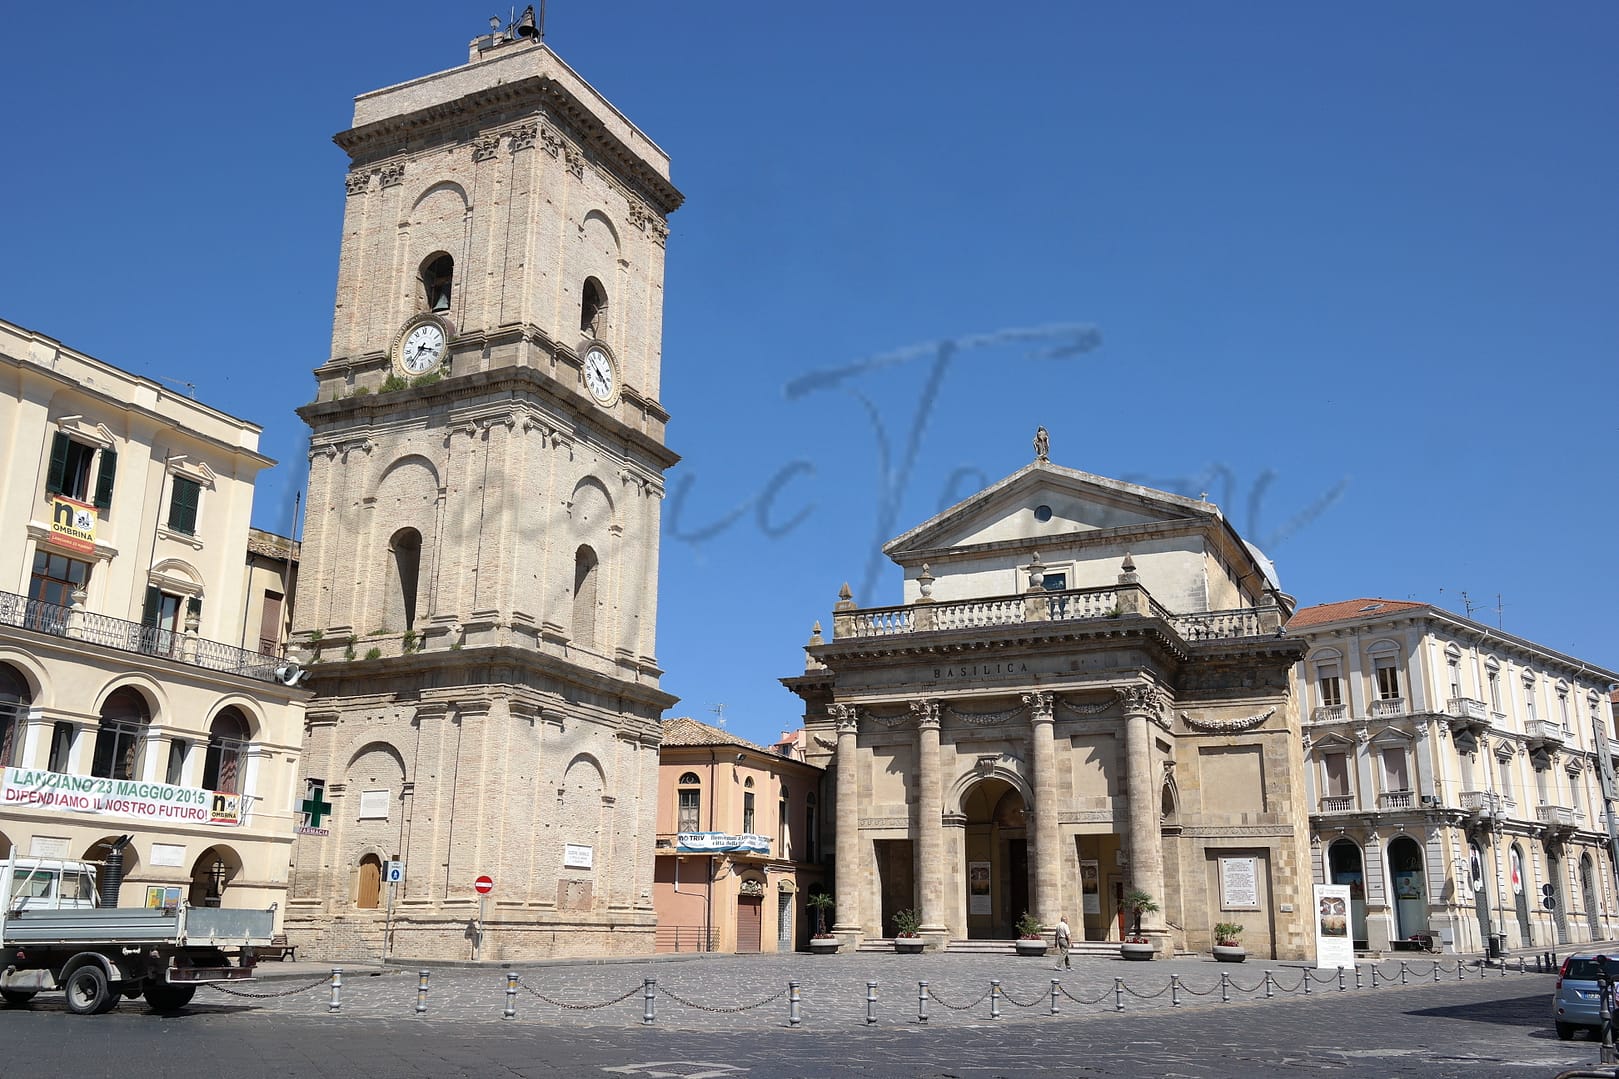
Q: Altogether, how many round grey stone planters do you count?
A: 5